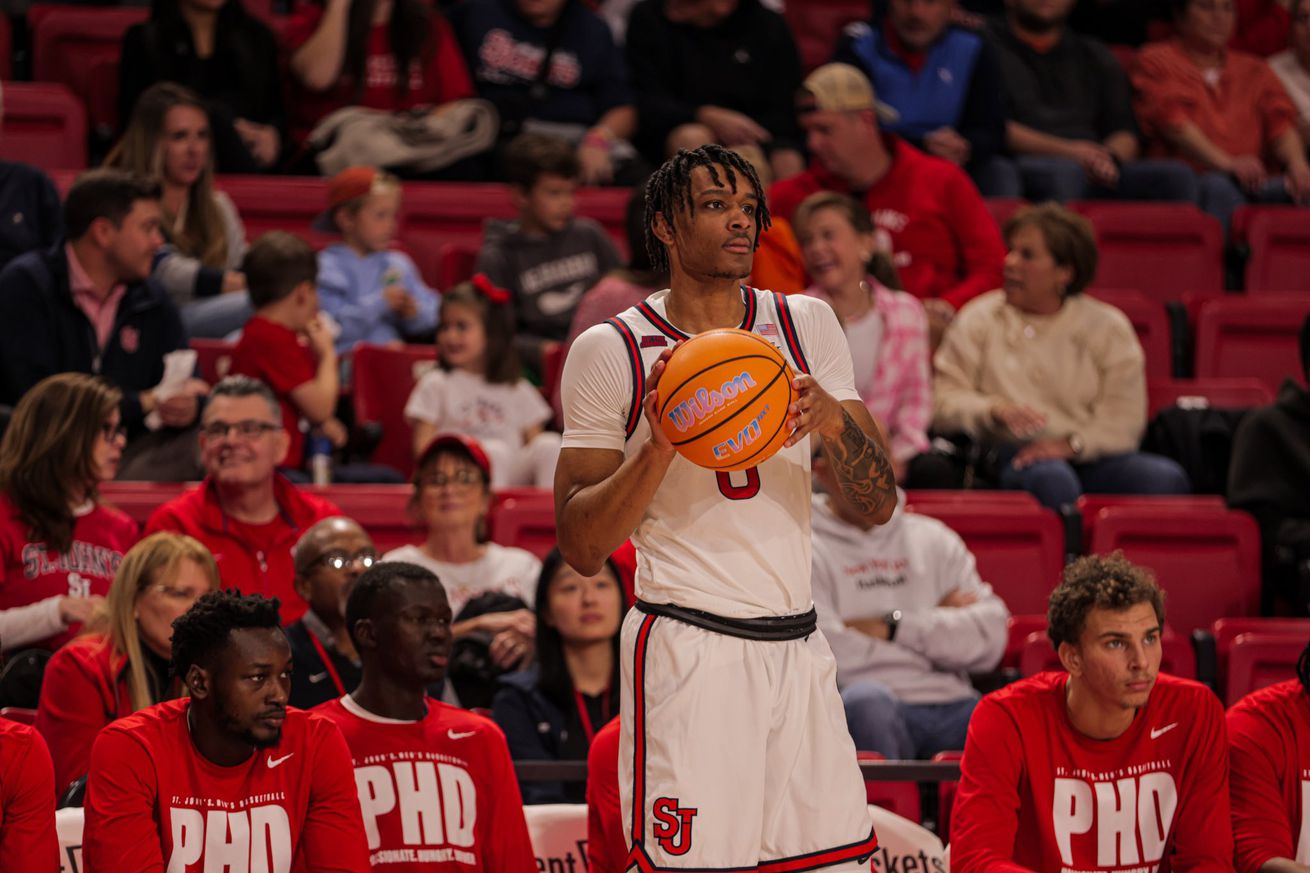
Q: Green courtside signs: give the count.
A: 0